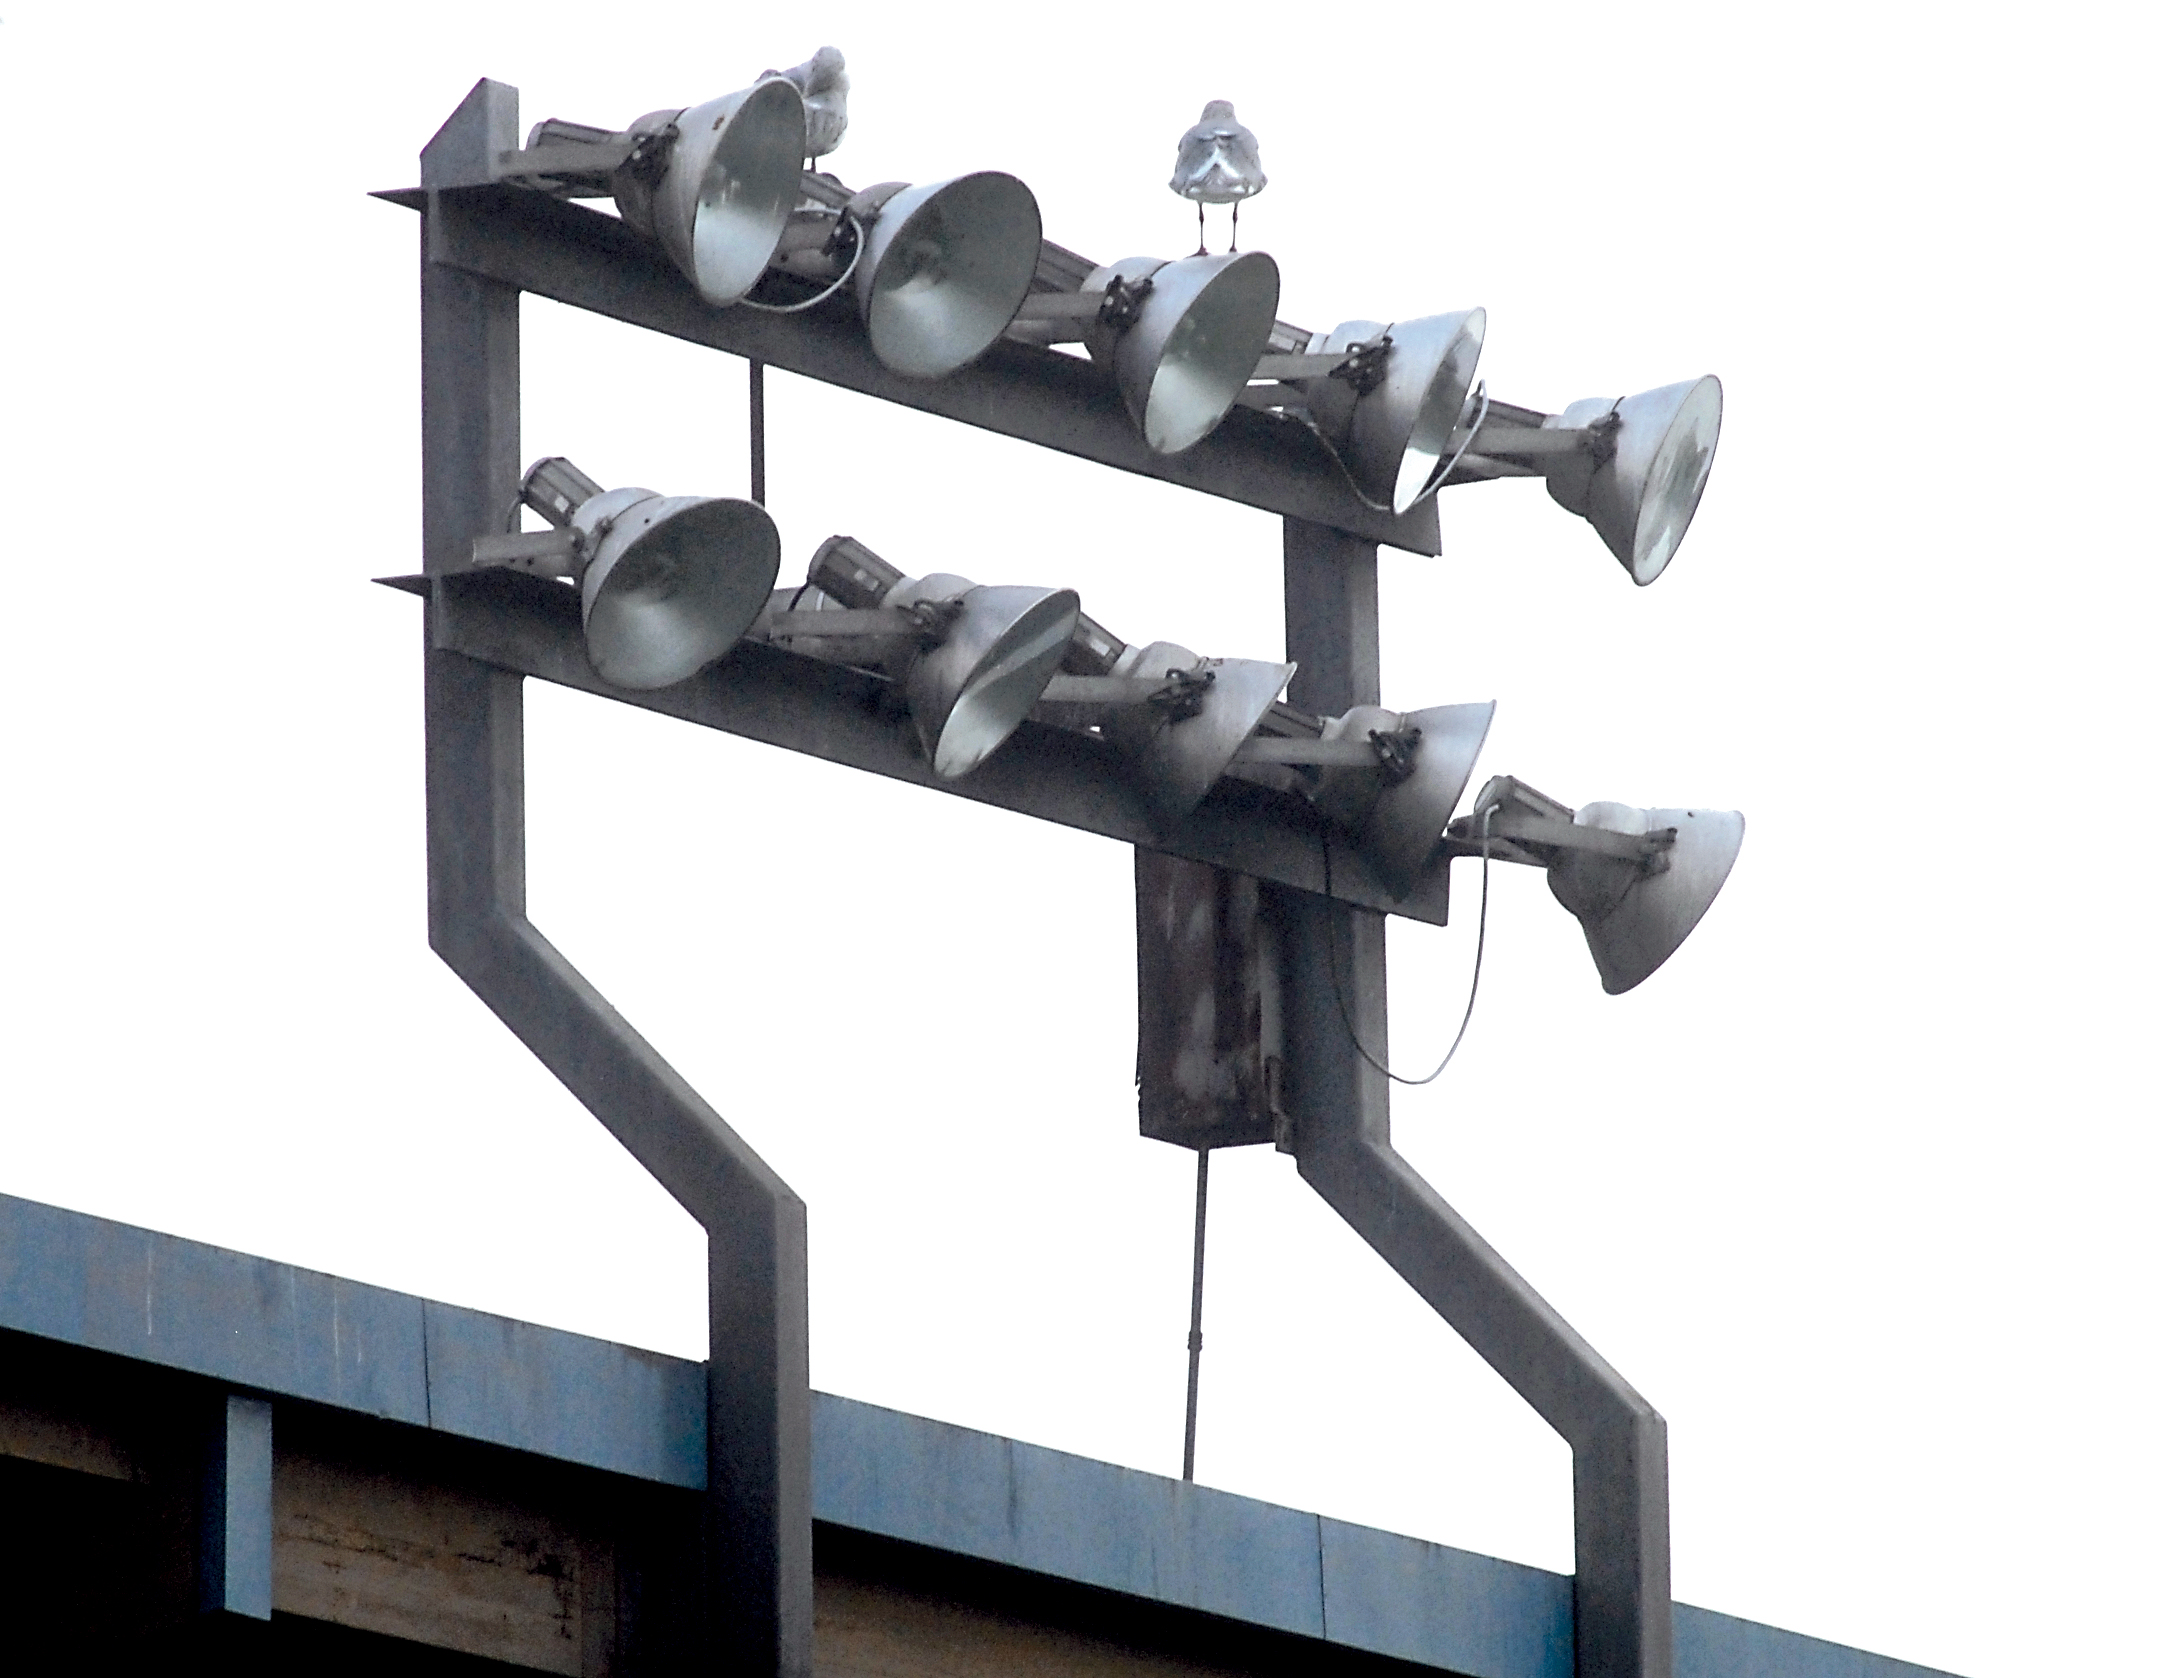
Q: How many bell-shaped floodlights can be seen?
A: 10